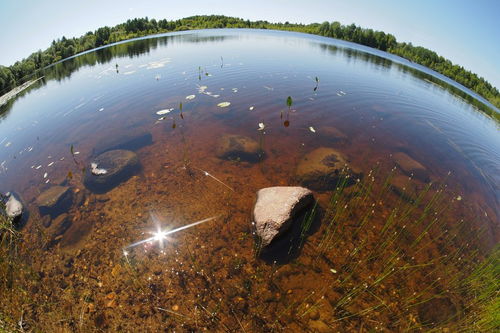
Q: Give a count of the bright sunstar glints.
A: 1